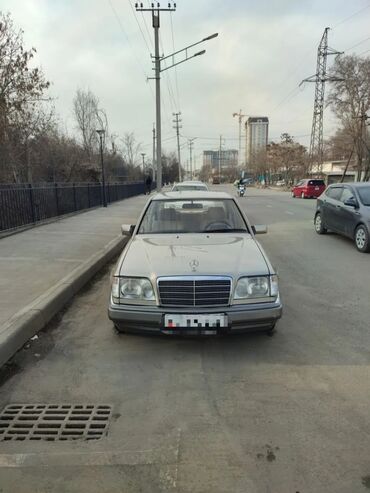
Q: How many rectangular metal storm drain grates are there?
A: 1